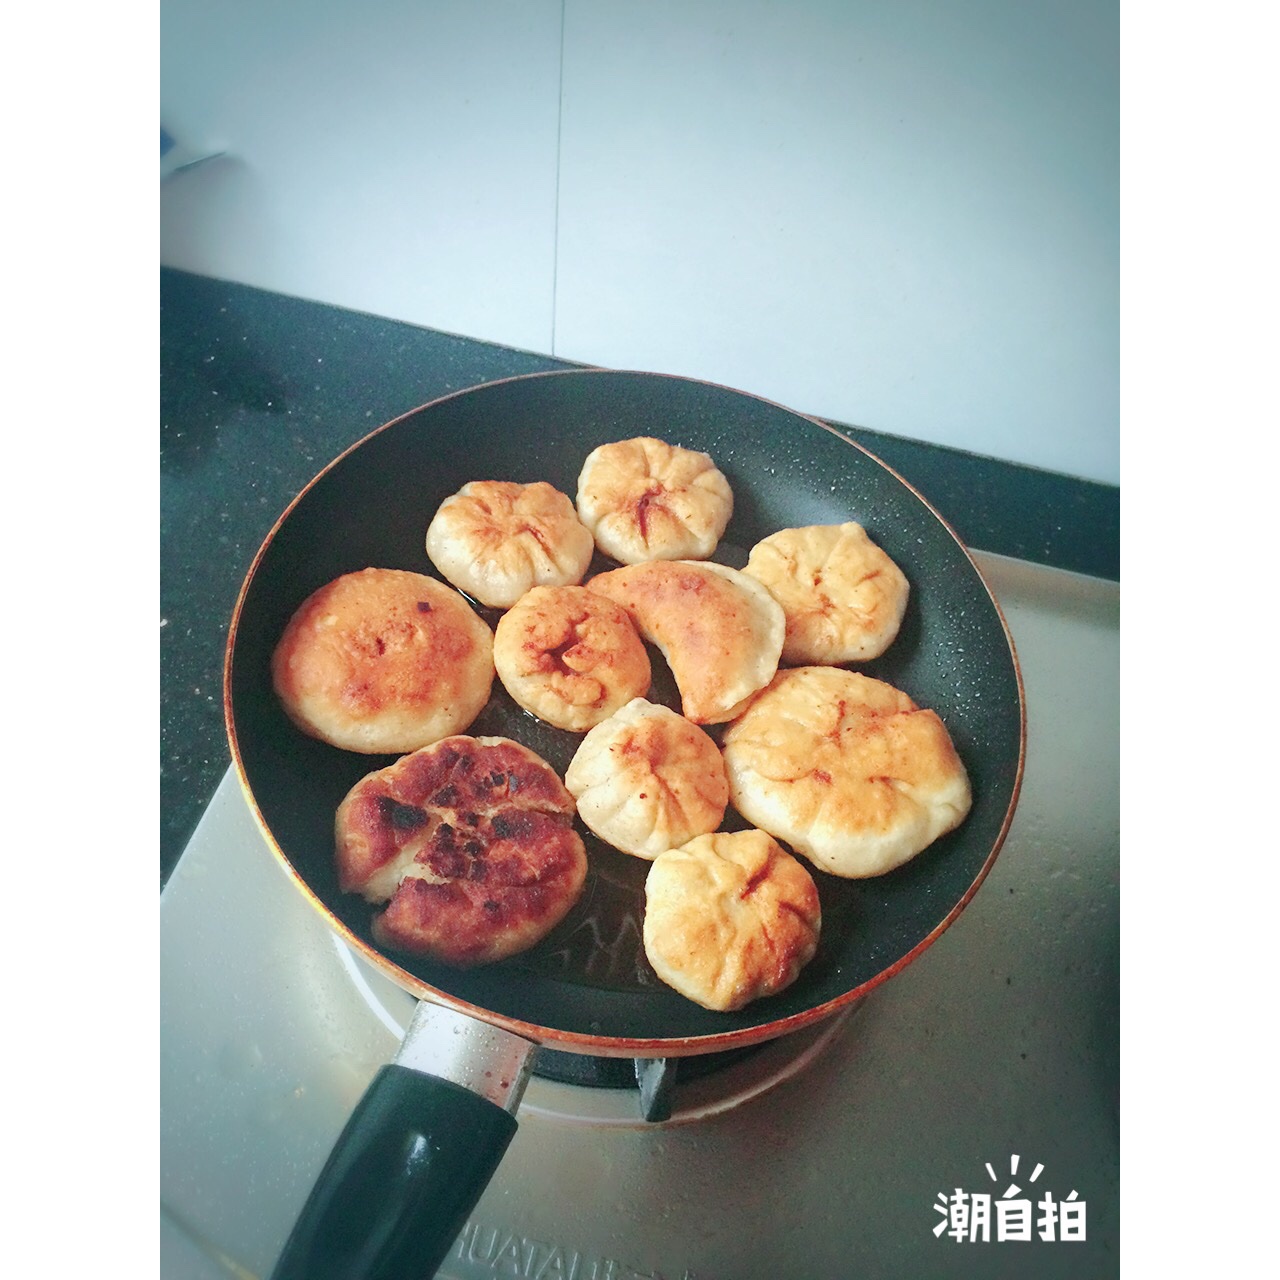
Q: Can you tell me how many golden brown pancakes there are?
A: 9